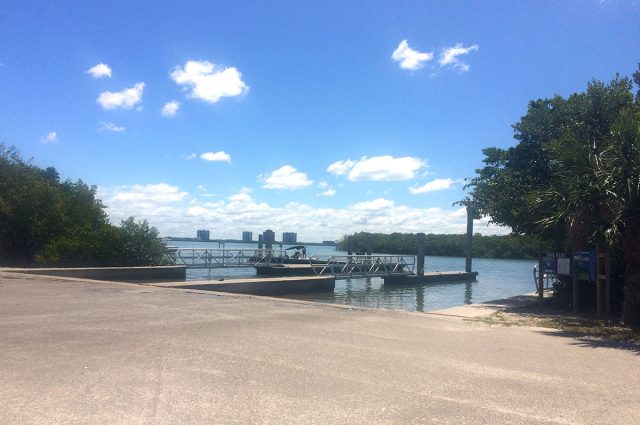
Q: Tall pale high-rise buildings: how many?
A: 4